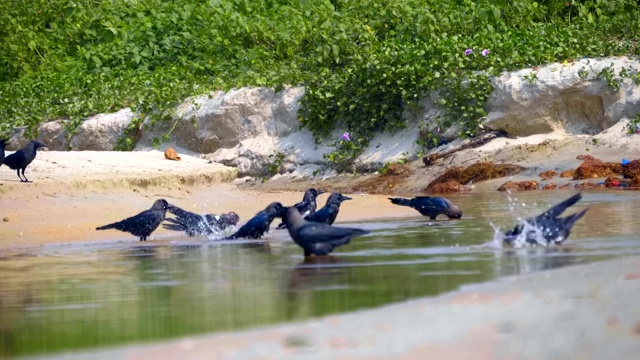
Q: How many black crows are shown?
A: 10